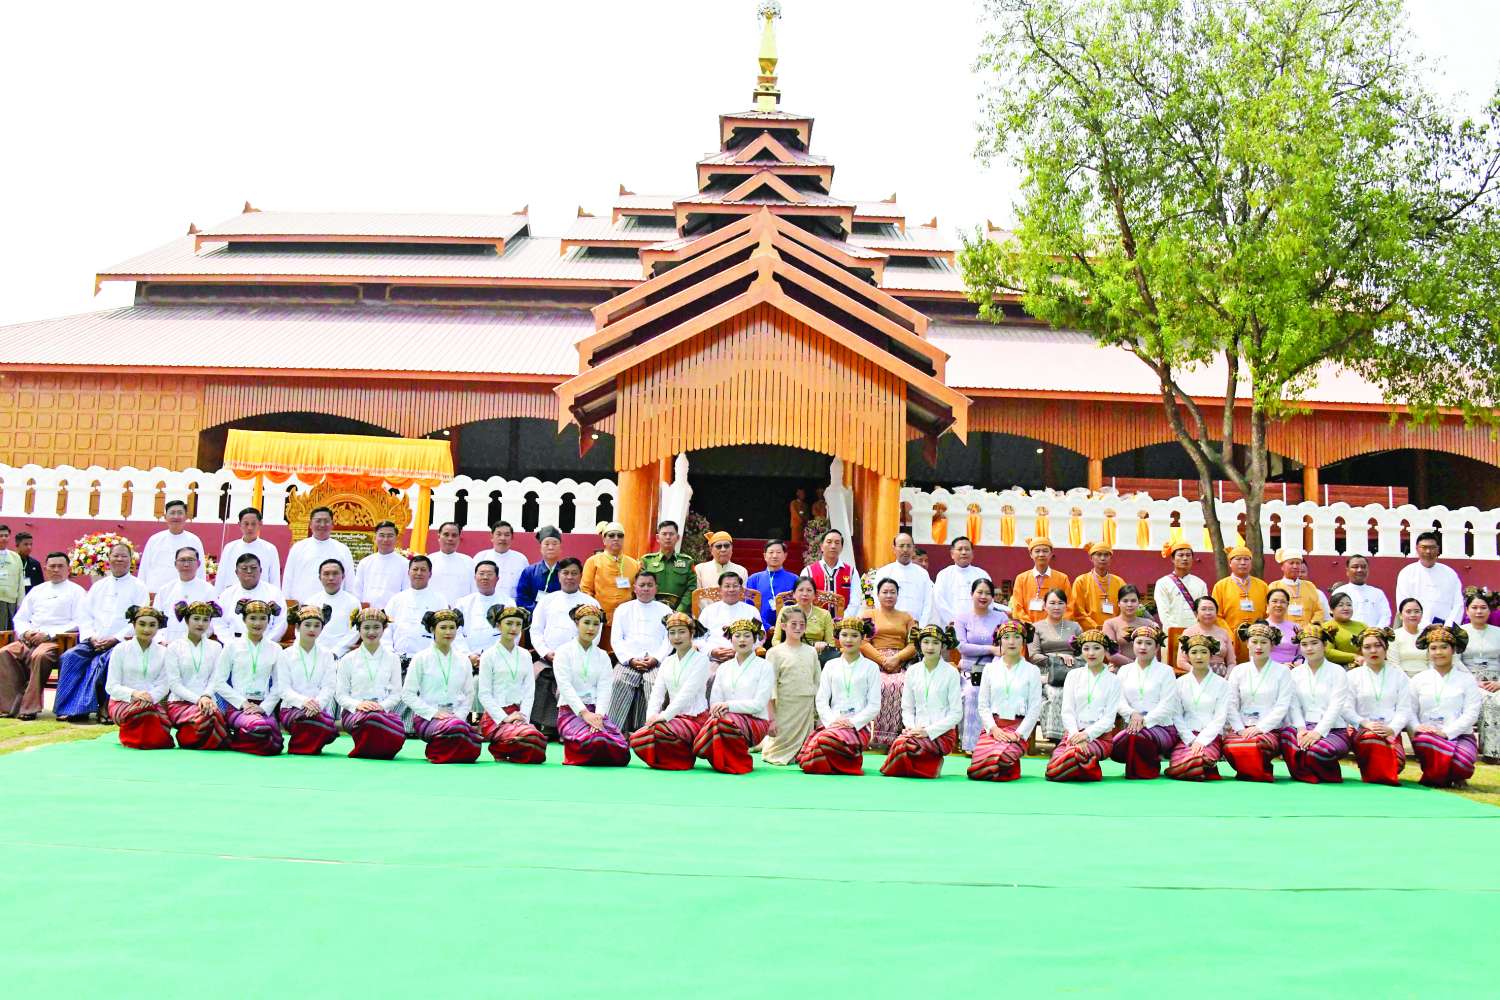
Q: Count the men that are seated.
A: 10